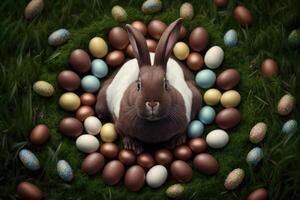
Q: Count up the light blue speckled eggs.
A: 7